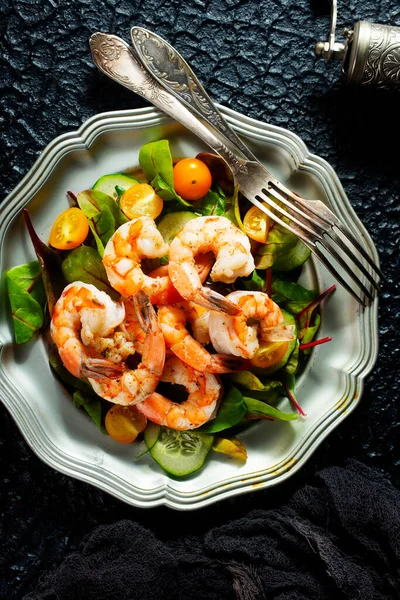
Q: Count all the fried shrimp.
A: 7